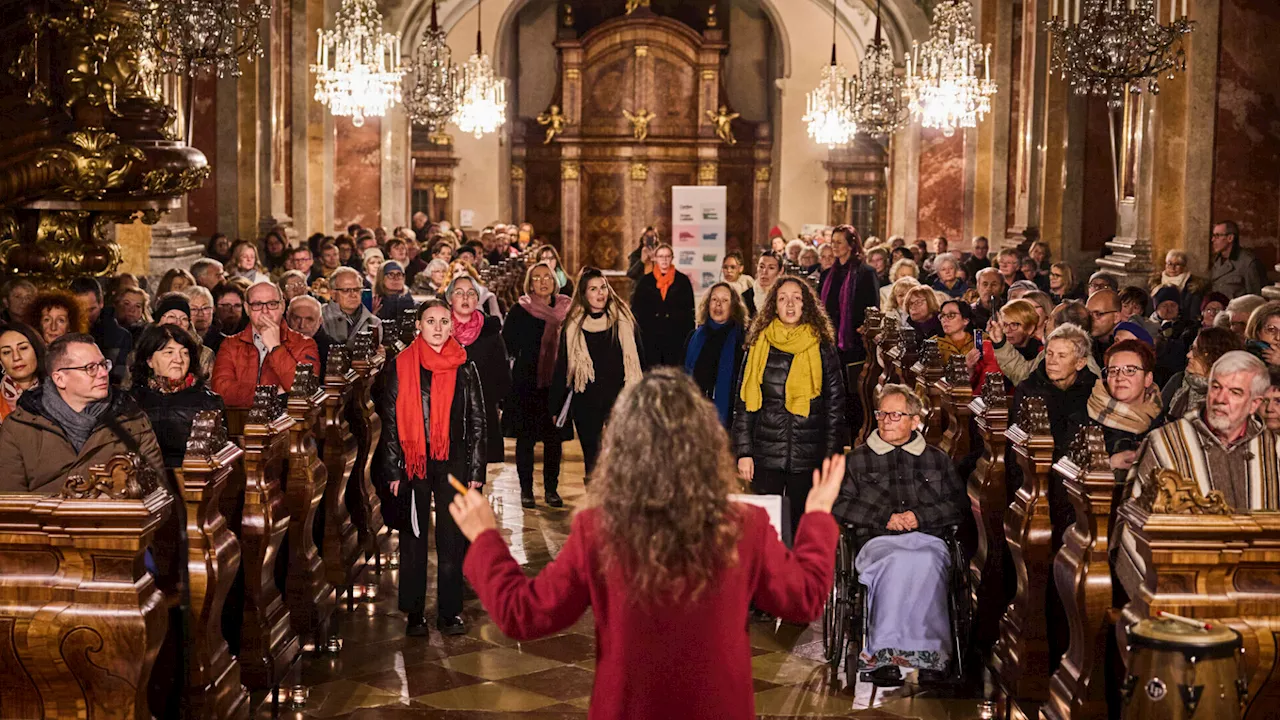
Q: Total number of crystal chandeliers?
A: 8